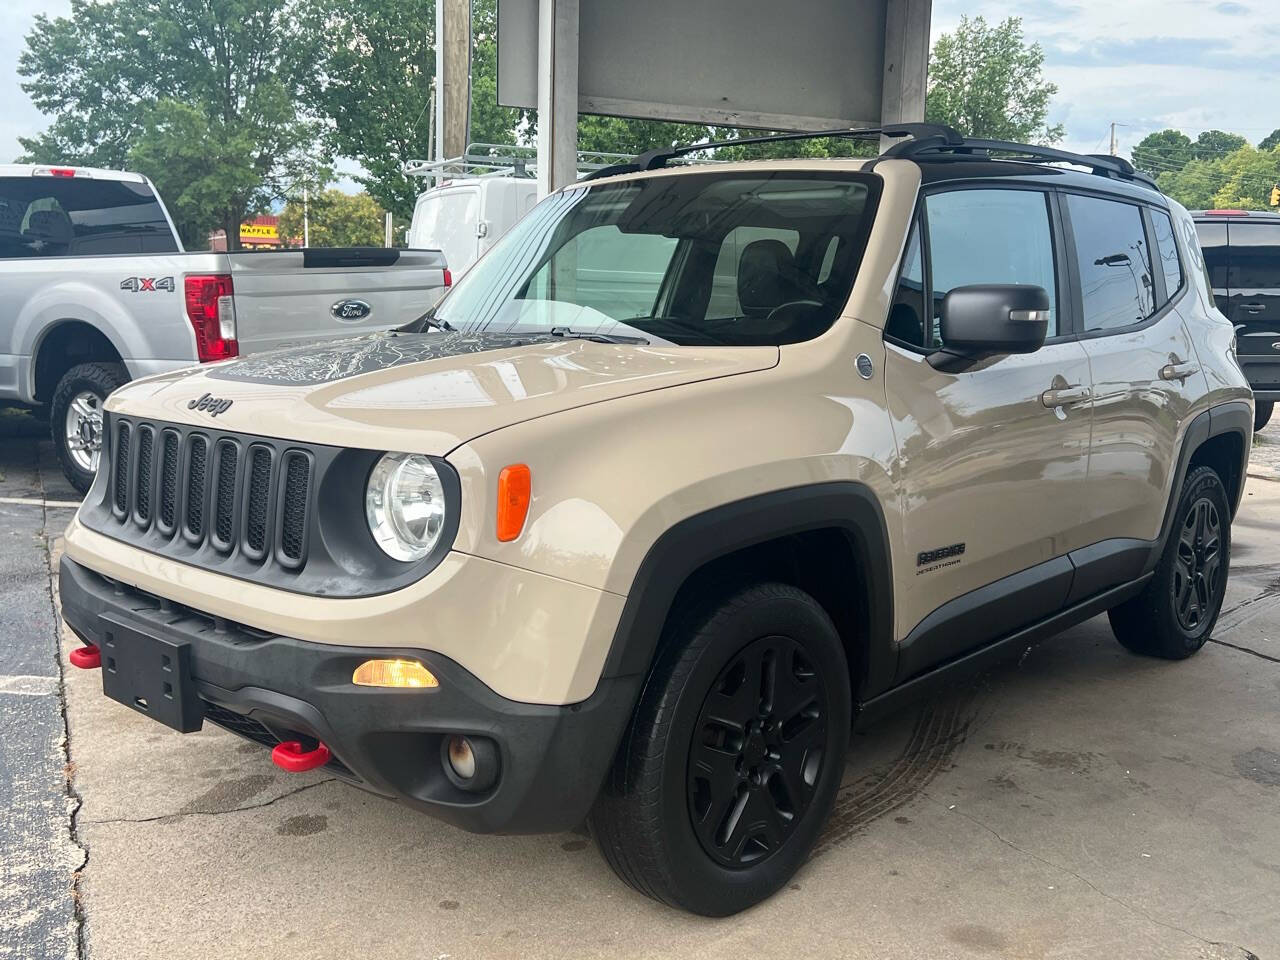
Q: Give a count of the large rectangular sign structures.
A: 1